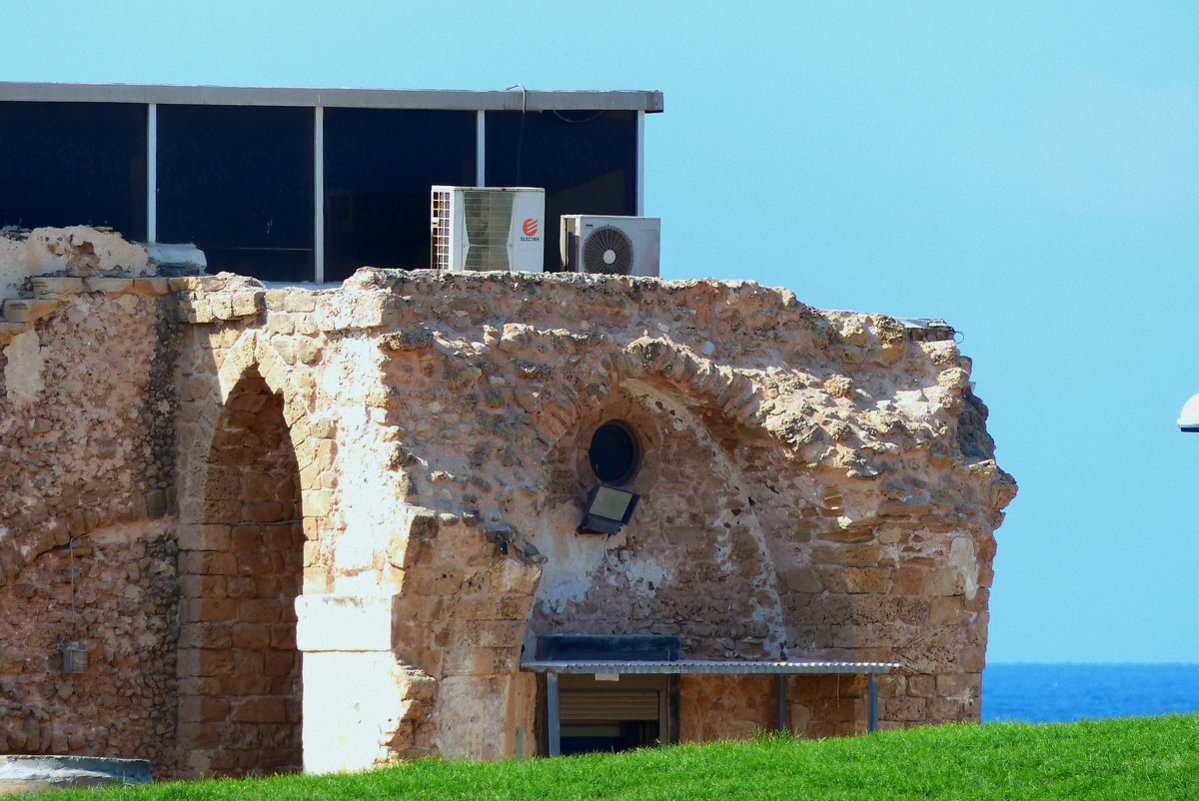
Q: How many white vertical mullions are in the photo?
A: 4